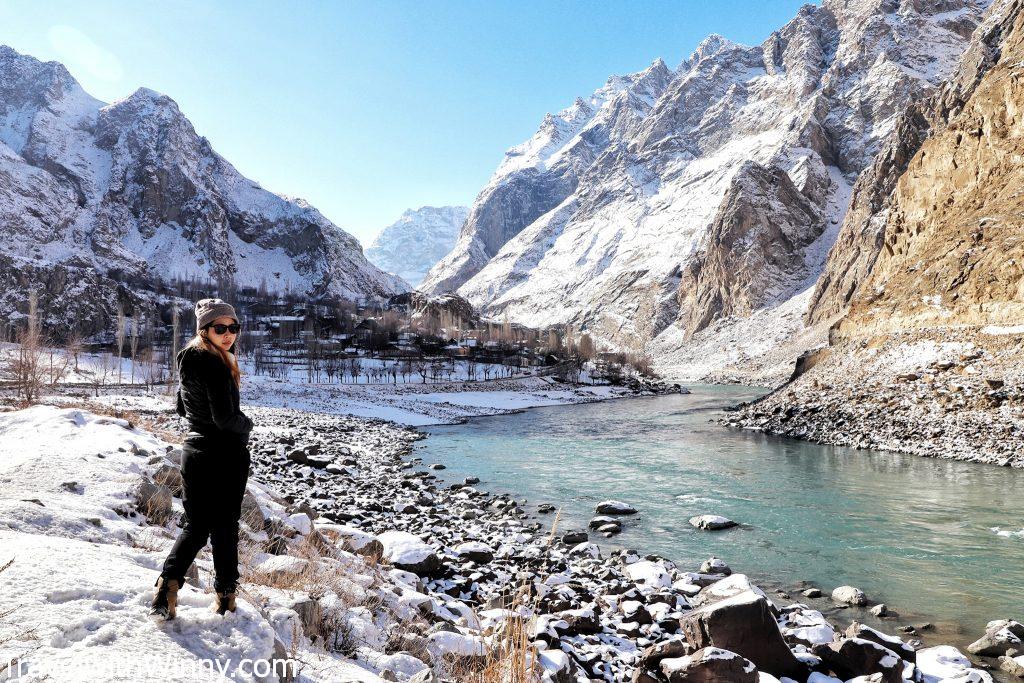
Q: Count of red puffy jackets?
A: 0